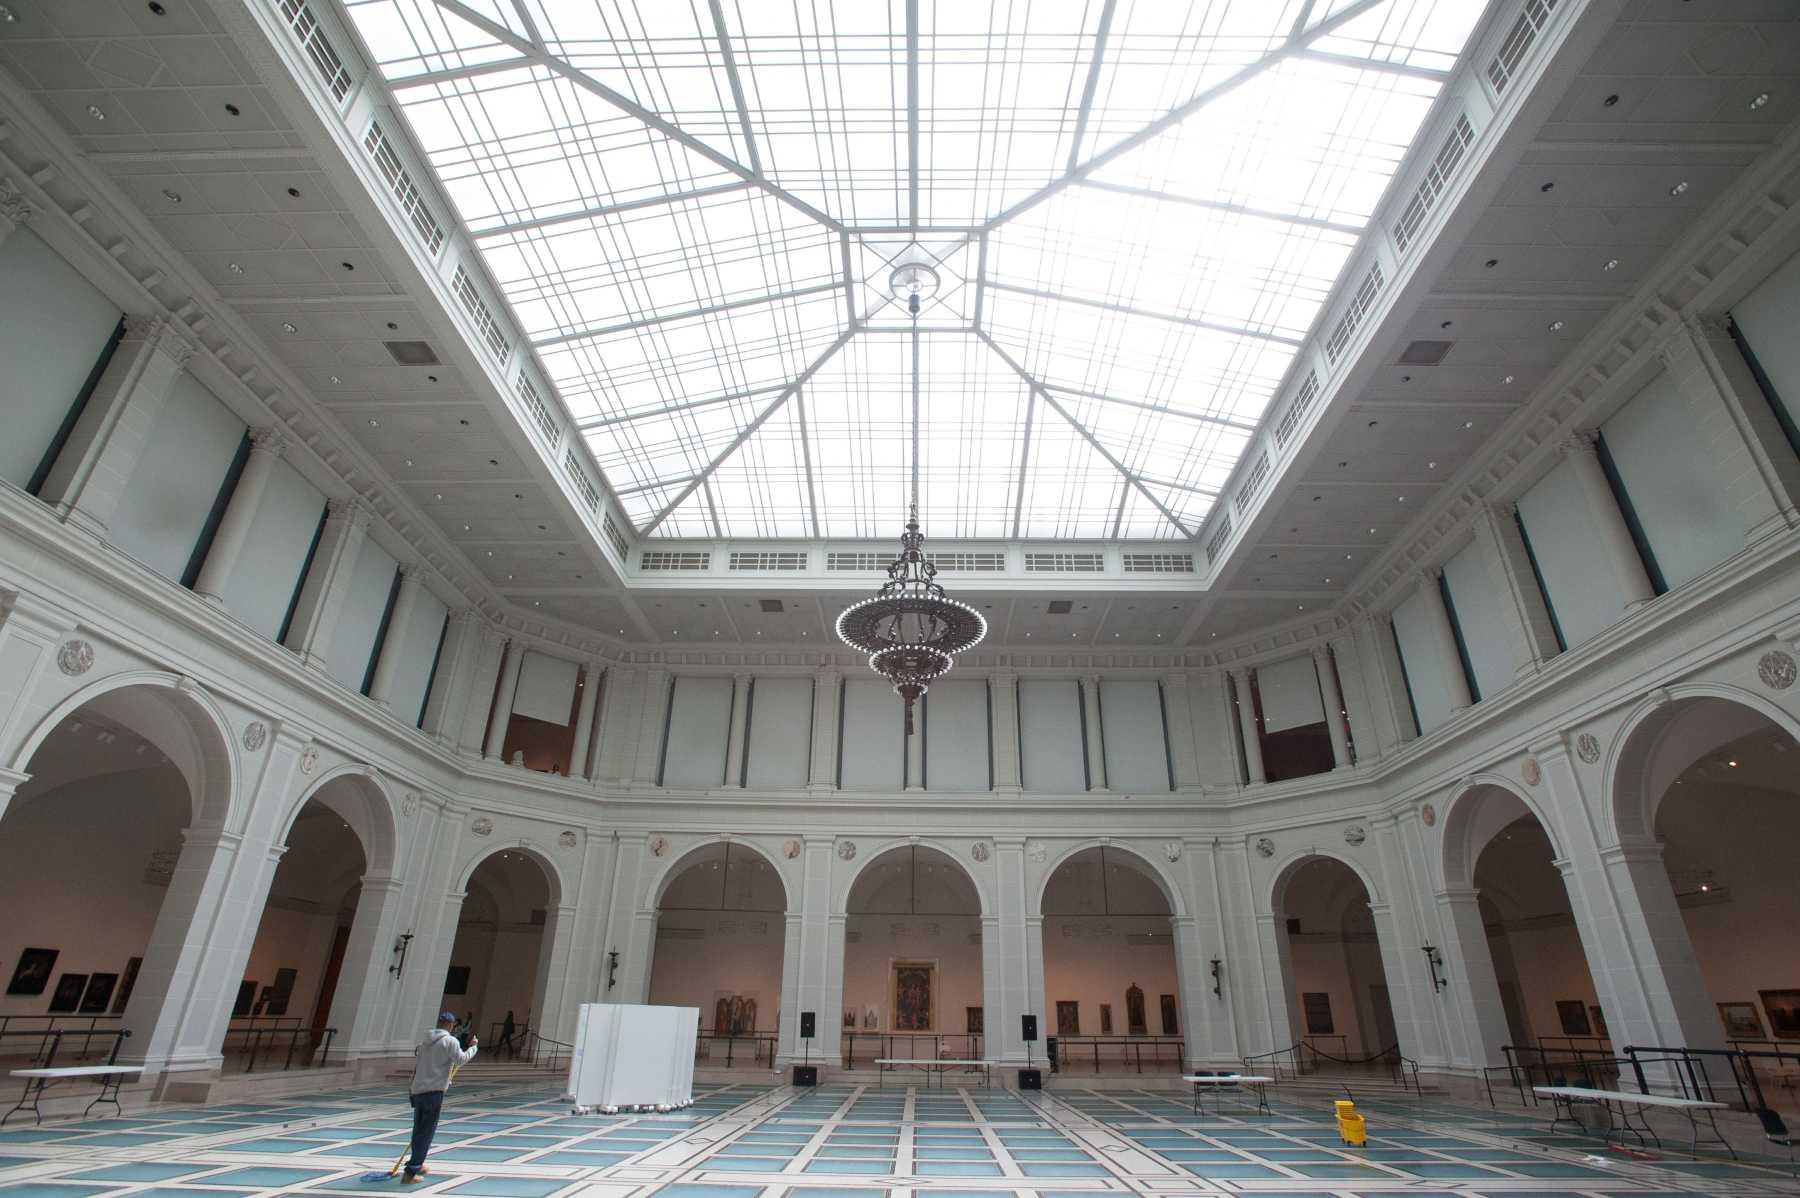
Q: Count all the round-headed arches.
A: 9